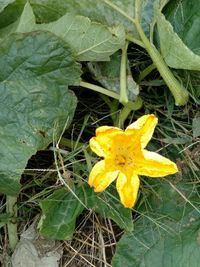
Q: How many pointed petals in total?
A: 5